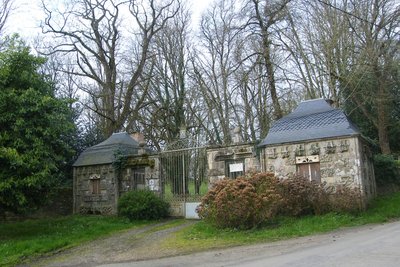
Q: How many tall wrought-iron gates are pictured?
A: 1